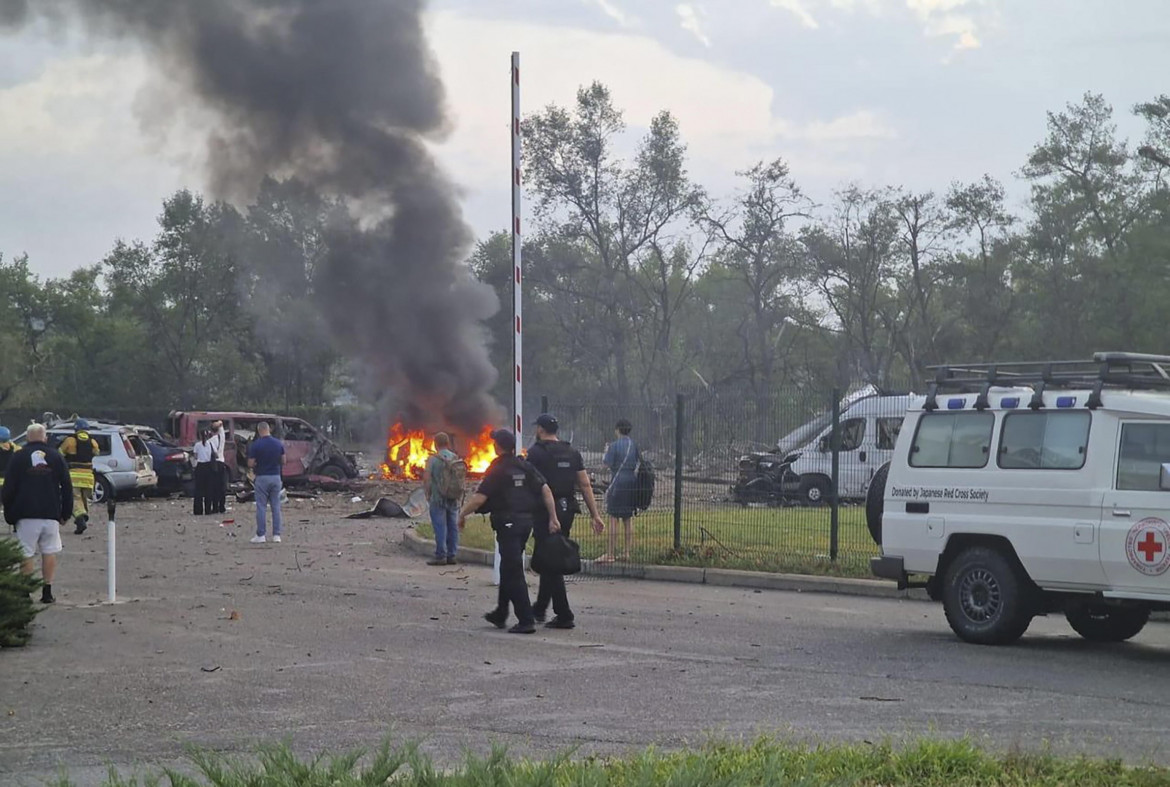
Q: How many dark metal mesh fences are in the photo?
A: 1